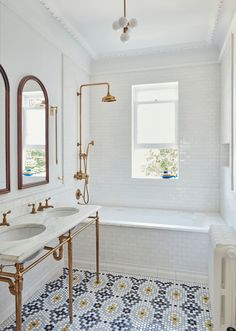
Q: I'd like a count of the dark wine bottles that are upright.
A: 0